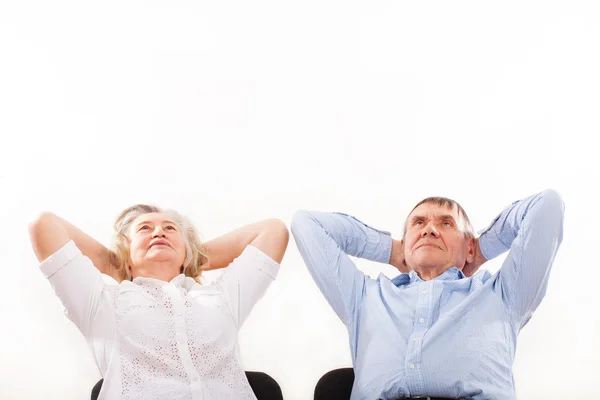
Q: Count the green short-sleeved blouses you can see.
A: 0